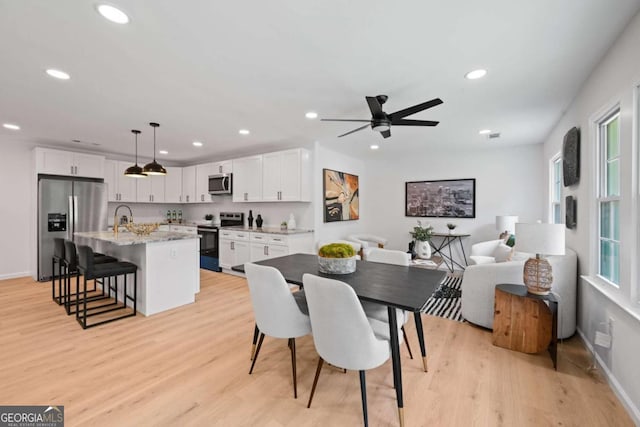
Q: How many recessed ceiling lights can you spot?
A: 10